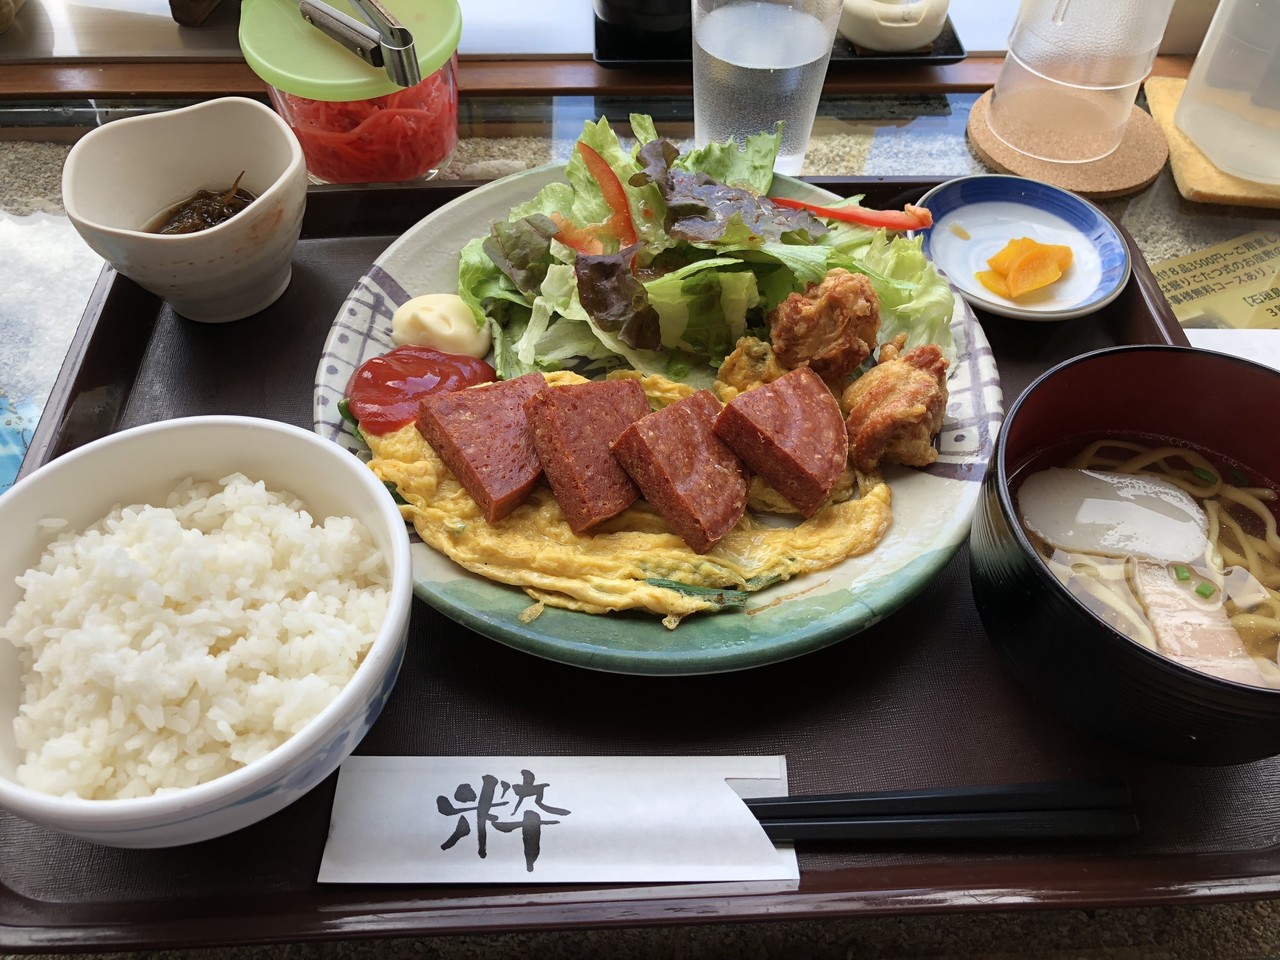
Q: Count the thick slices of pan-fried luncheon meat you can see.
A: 4